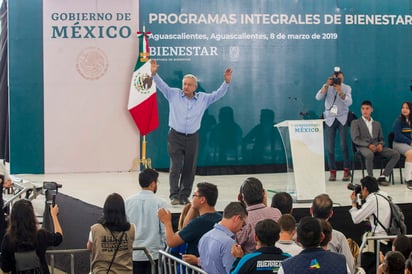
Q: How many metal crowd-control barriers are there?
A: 3